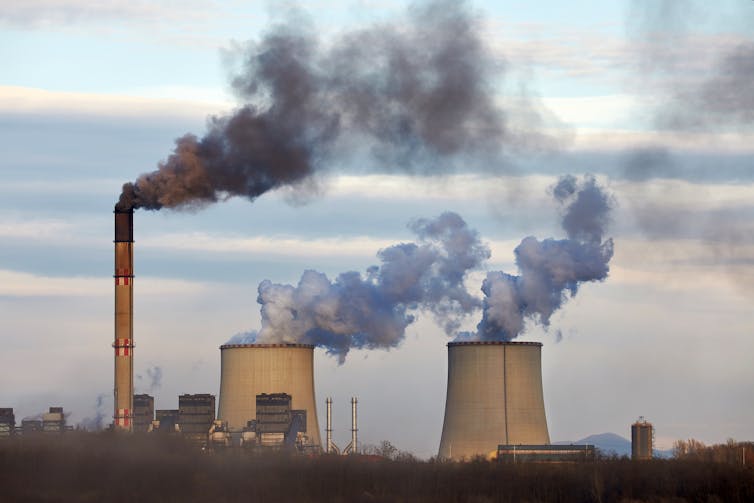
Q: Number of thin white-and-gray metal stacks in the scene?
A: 2